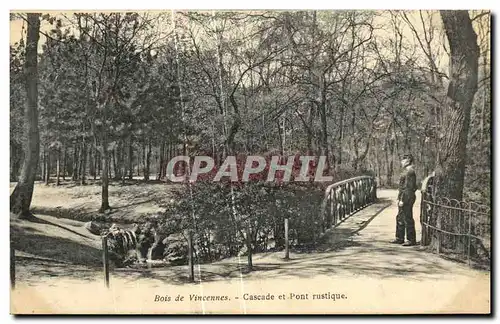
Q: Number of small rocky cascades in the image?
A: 1